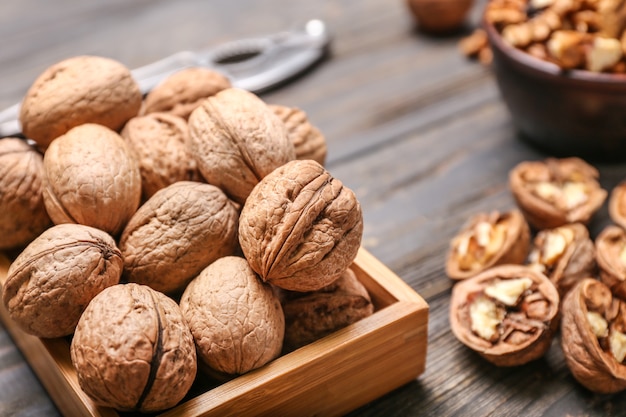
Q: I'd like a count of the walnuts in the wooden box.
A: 13